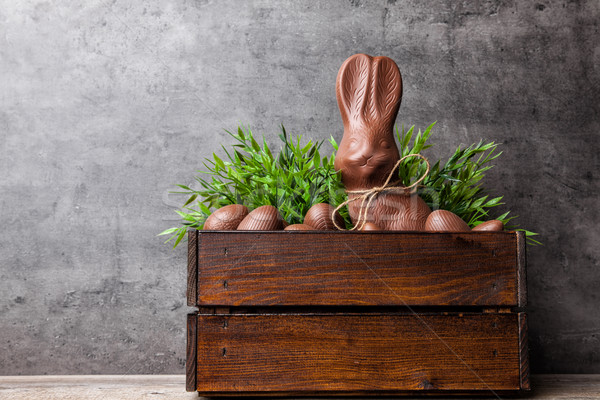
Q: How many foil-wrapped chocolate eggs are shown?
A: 0